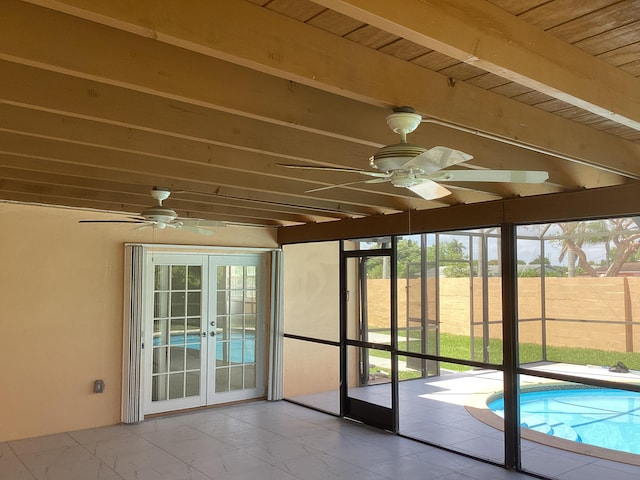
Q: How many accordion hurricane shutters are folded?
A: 2